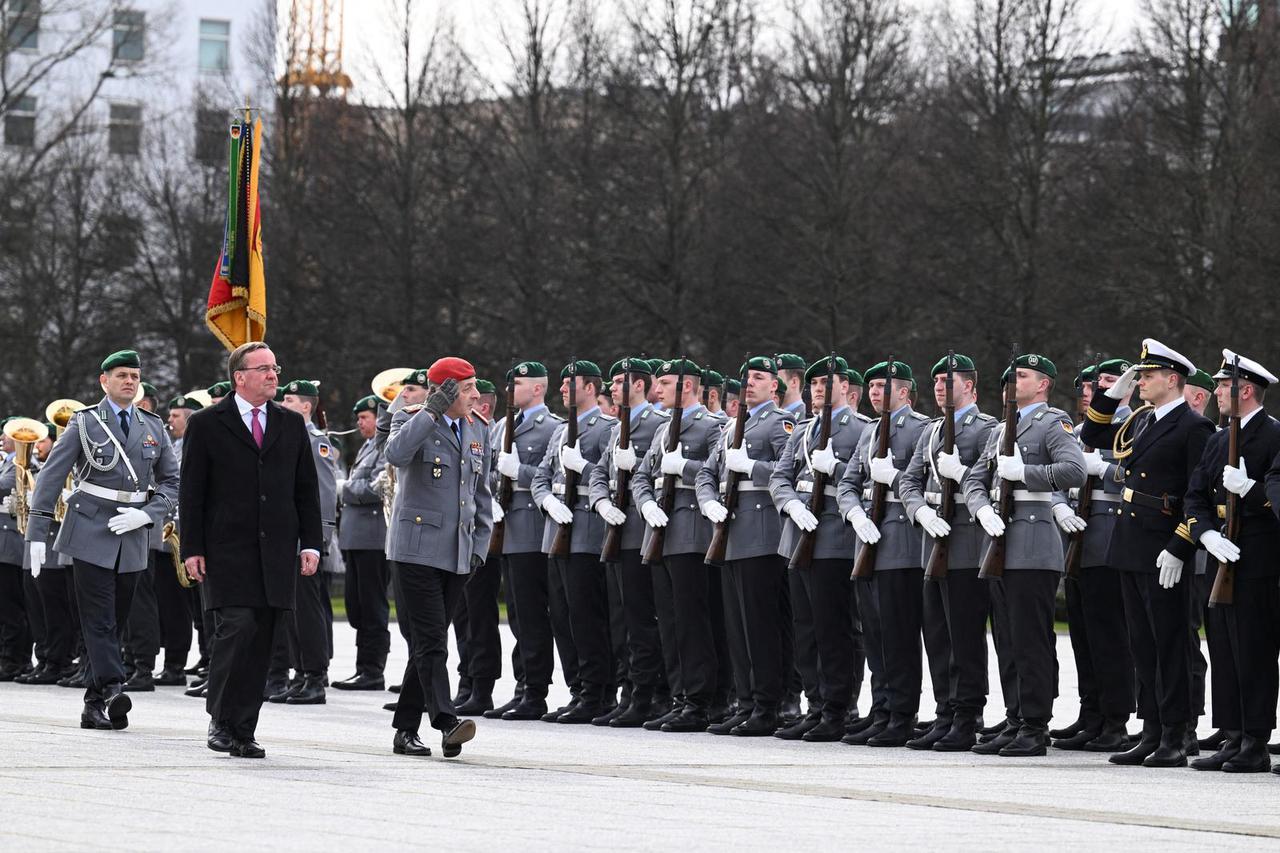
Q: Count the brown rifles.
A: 11